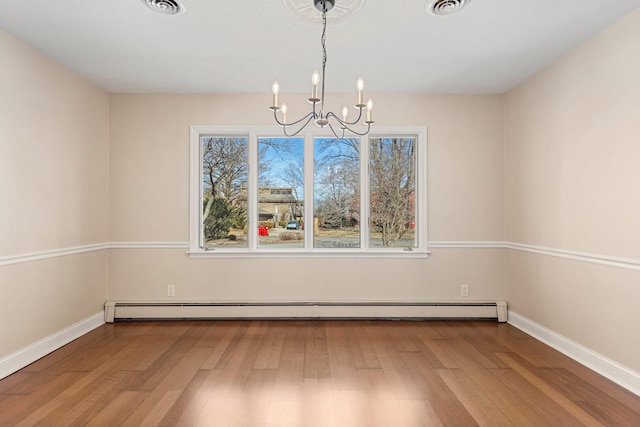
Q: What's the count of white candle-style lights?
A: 6